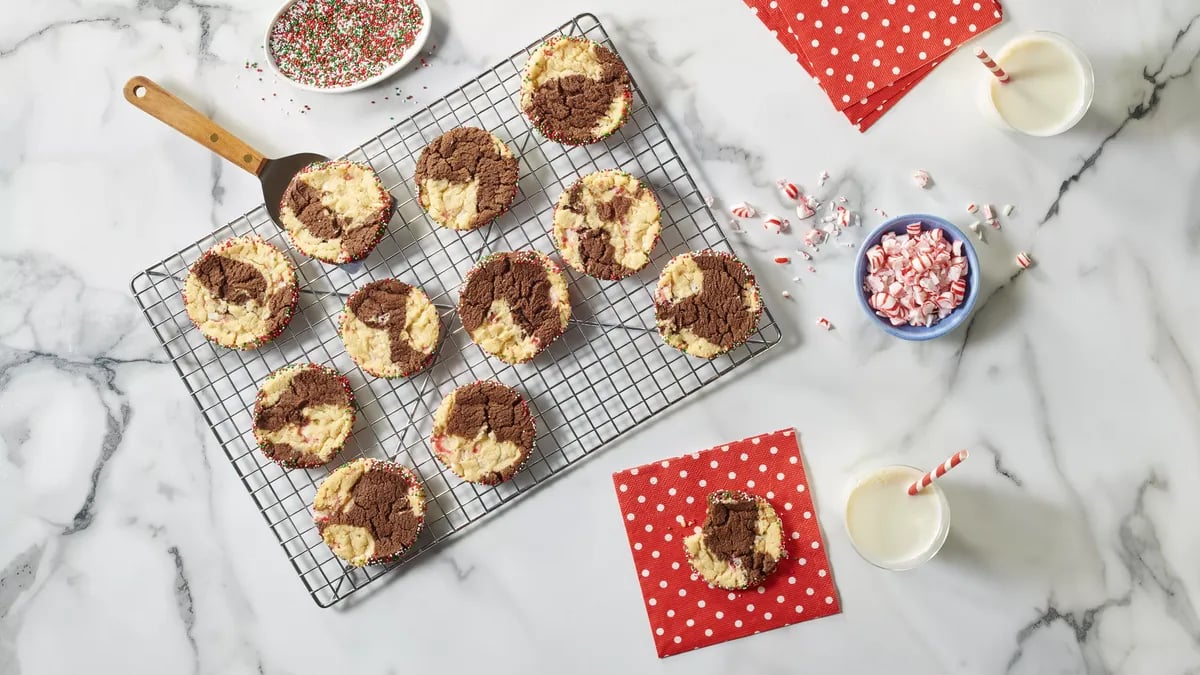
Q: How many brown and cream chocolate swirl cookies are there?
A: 12